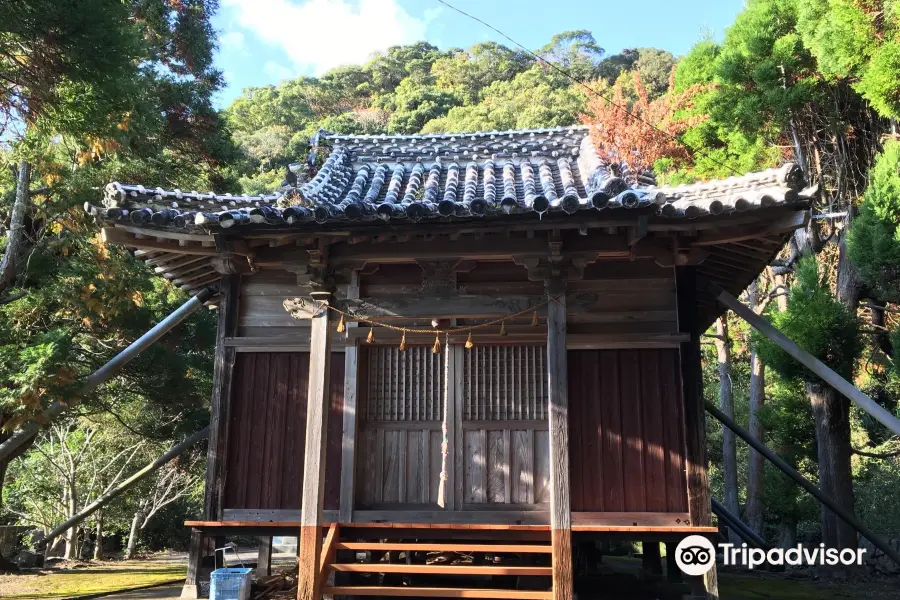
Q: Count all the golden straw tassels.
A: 7